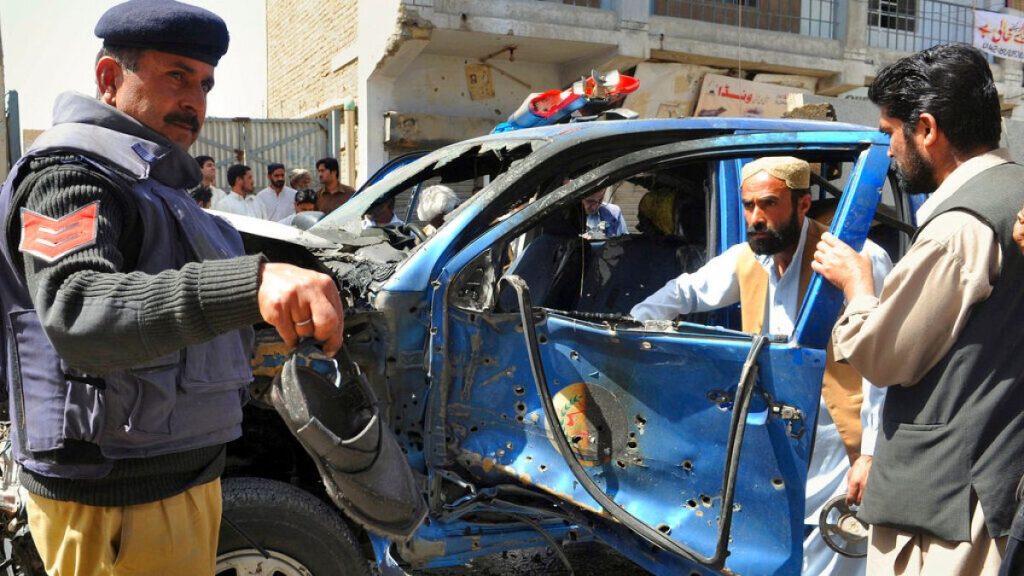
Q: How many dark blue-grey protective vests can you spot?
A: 1